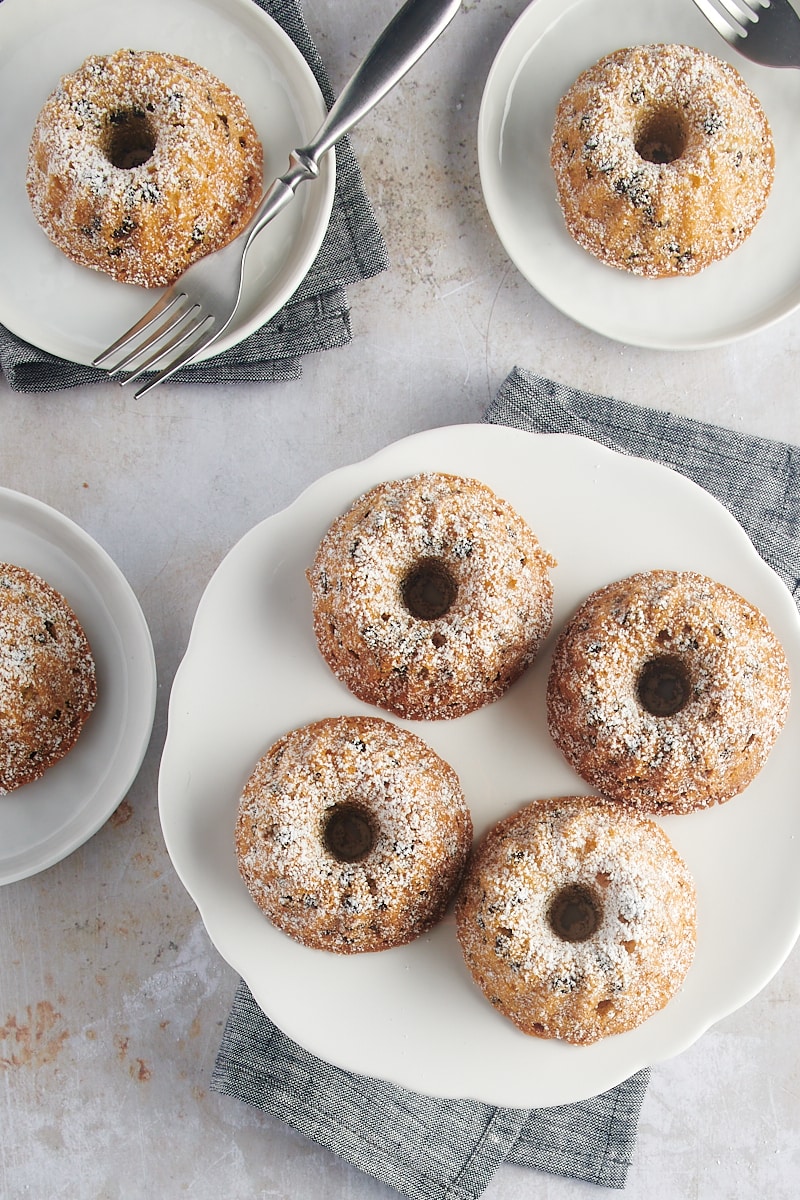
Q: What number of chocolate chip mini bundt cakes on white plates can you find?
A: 7